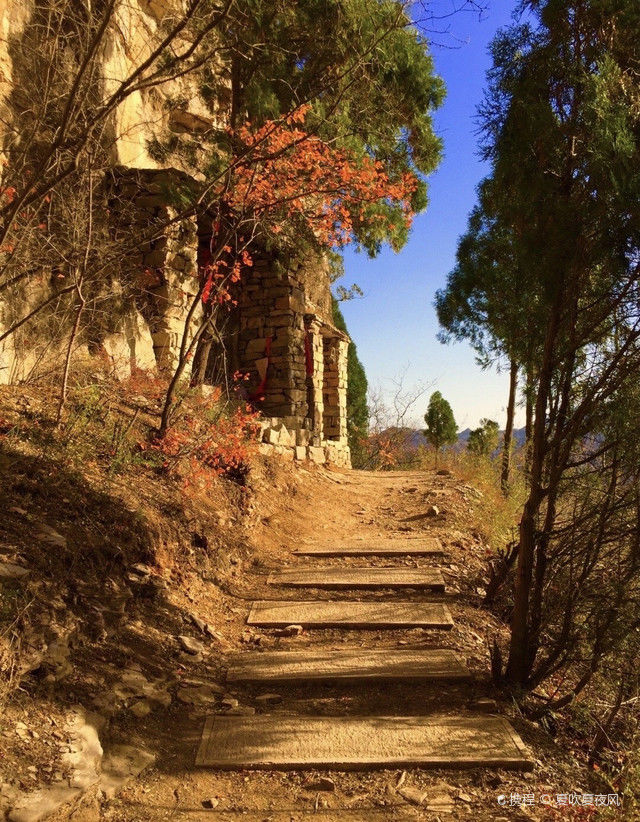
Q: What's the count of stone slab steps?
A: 5